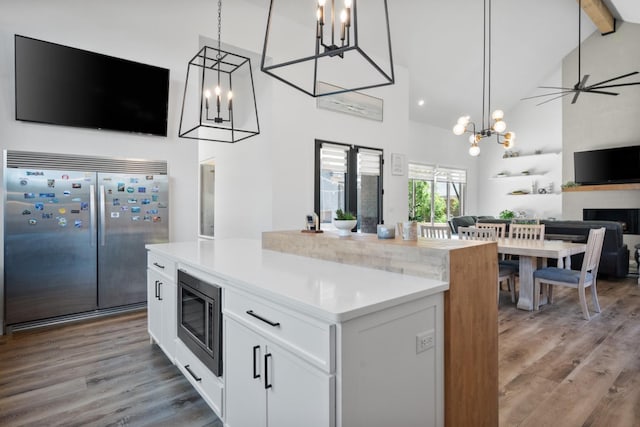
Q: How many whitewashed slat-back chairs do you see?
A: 5